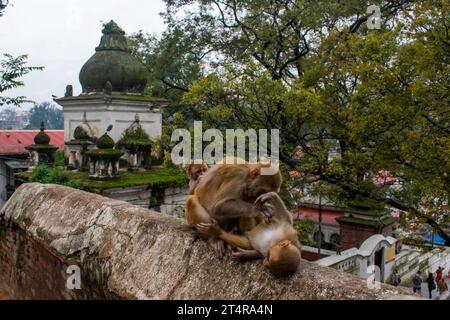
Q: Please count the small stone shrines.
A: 4